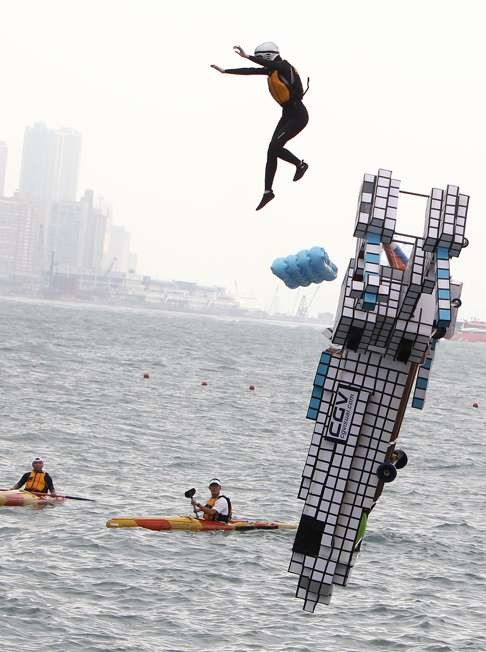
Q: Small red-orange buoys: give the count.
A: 4